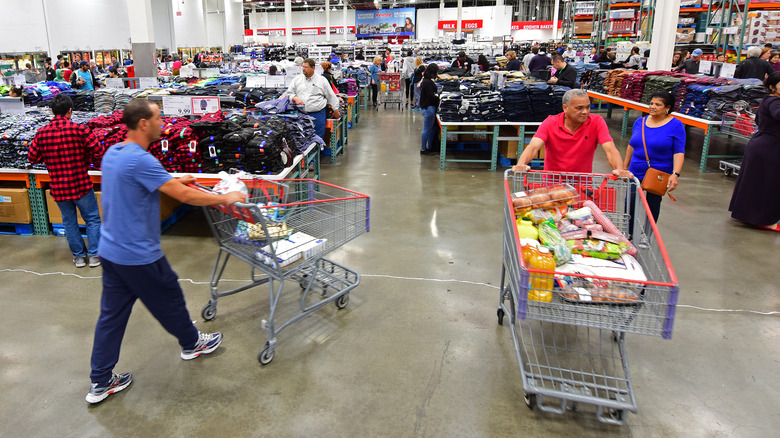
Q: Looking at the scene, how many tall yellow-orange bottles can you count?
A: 2